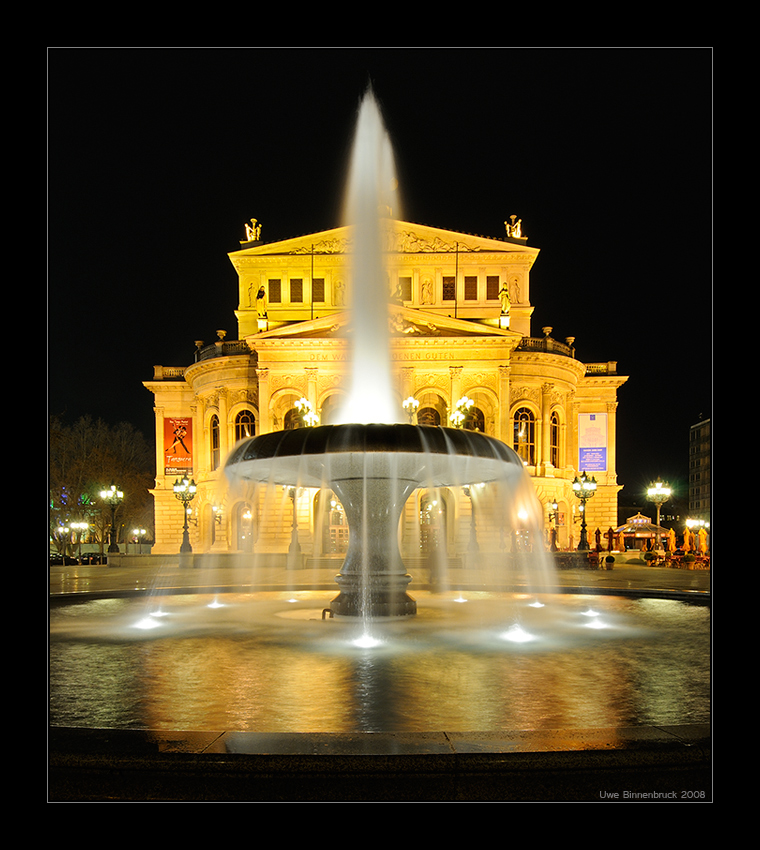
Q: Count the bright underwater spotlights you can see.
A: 10